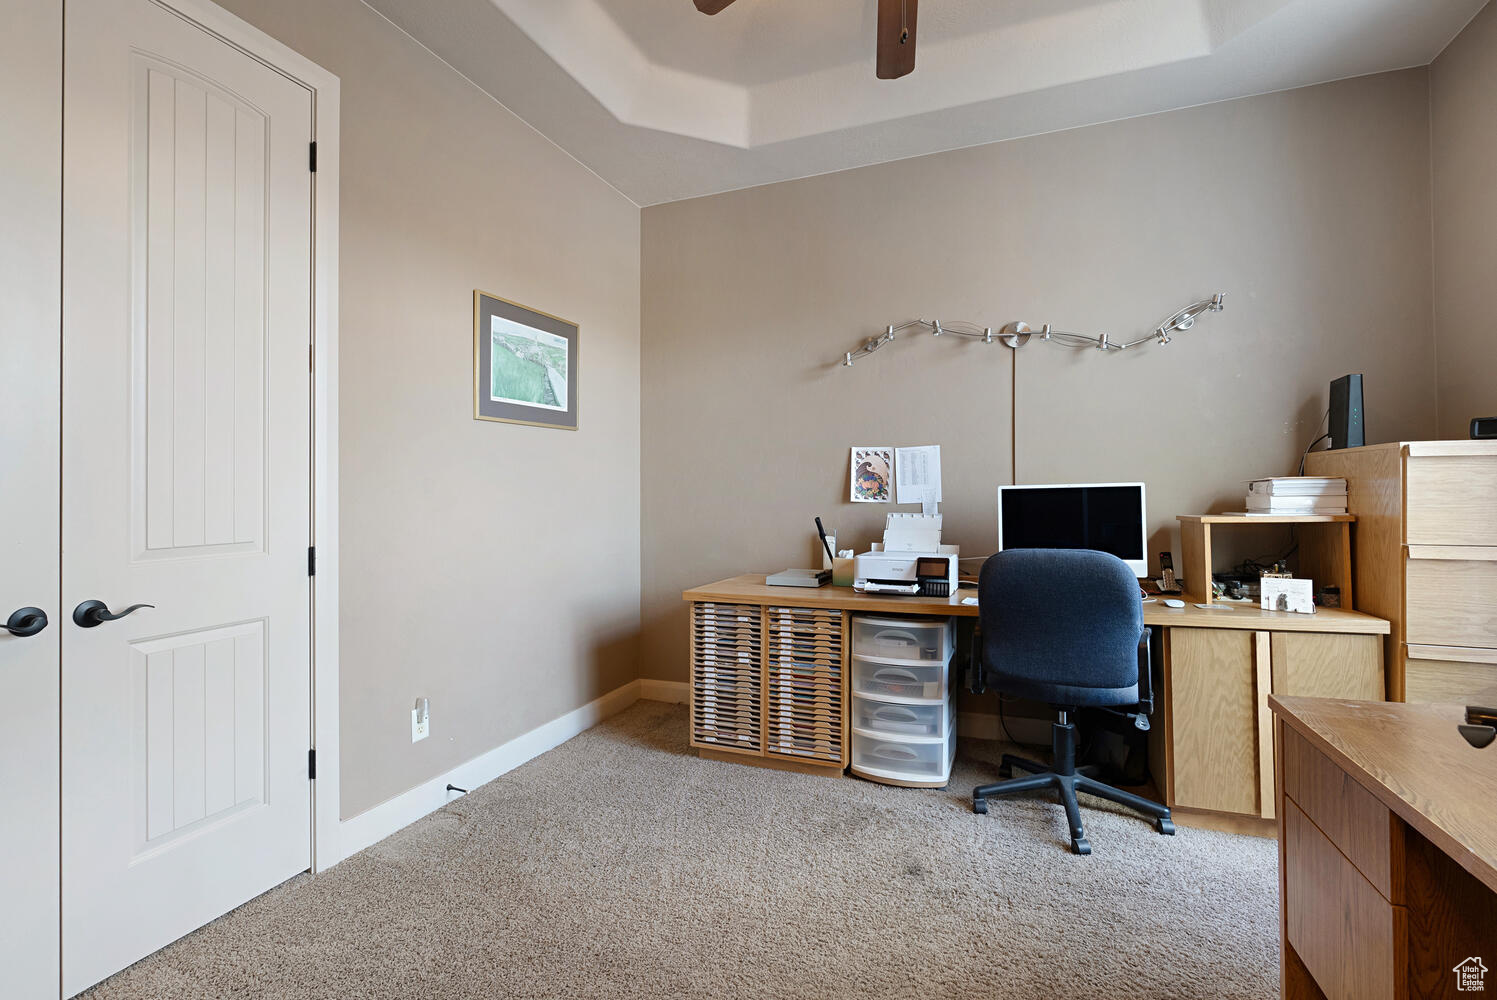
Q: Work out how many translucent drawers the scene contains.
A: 4